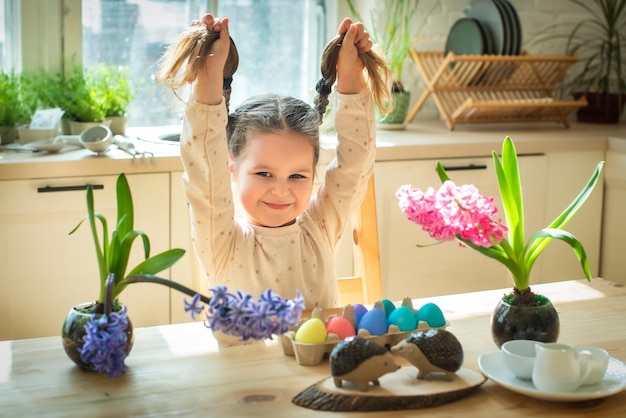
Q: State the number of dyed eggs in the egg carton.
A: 7